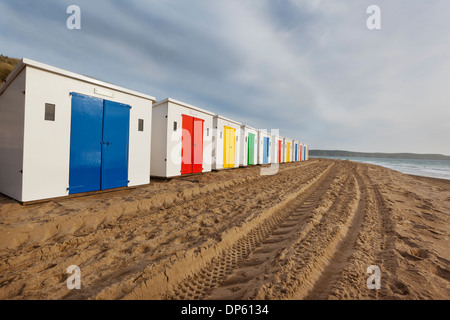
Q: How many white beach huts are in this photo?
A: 11